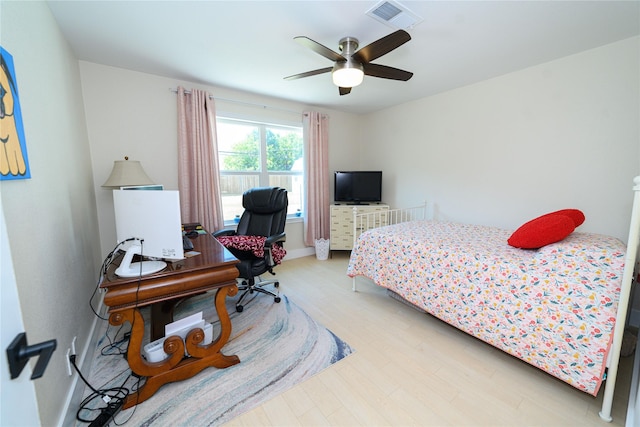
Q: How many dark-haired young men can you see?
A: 0